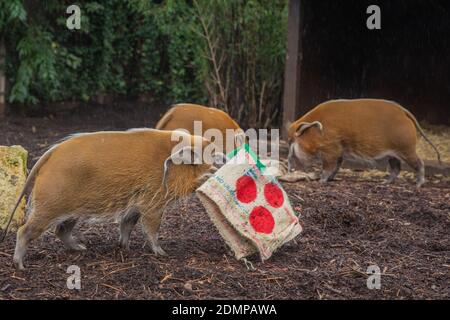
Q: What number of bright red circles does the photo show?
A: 3